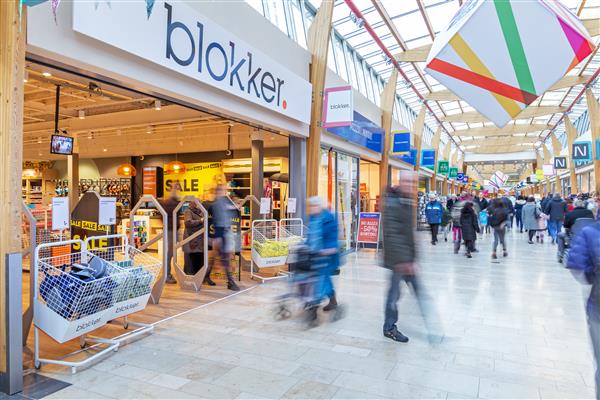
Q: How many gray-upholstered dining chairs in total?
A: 0